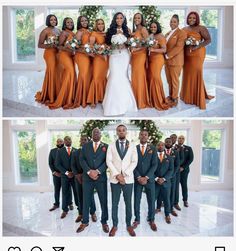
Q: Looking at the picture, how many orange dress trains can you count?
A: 7